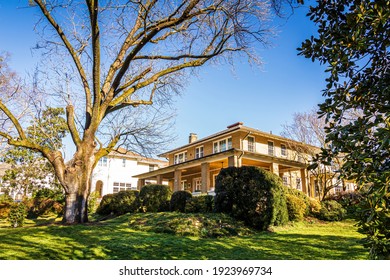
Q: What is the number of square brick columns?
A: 7